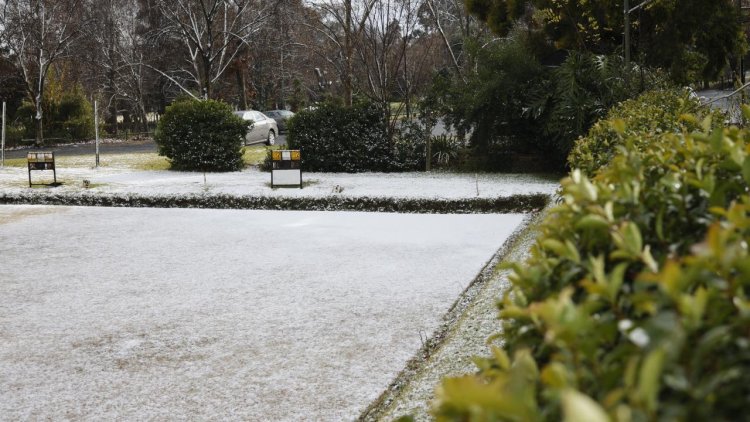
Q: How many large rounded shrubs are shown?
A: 2